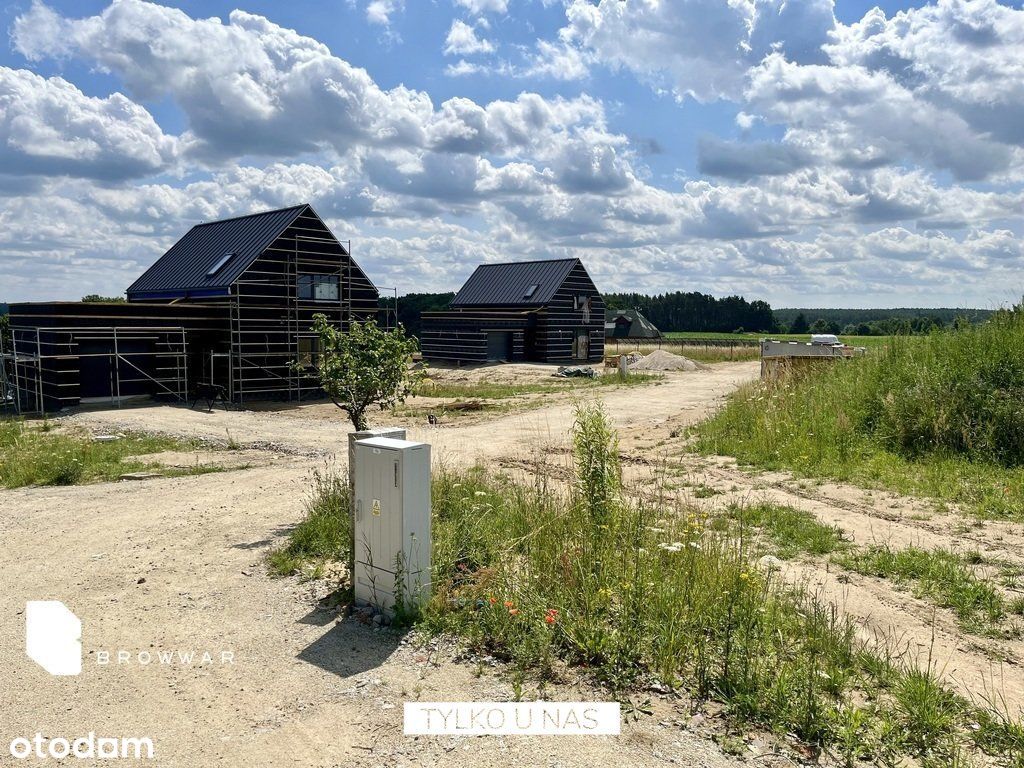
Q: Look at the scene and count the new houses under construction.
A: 2